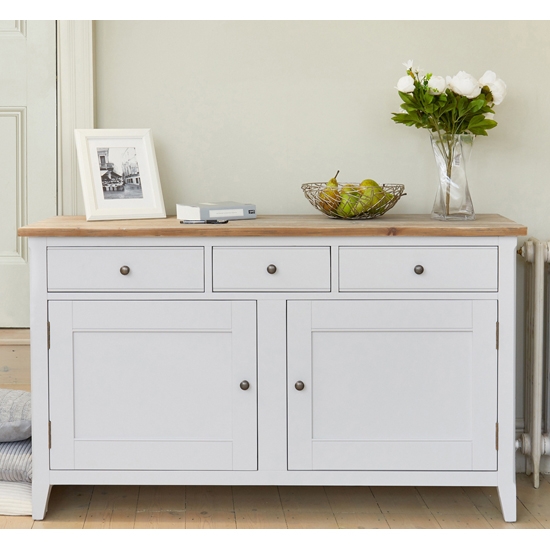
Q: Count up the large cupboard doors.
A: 2